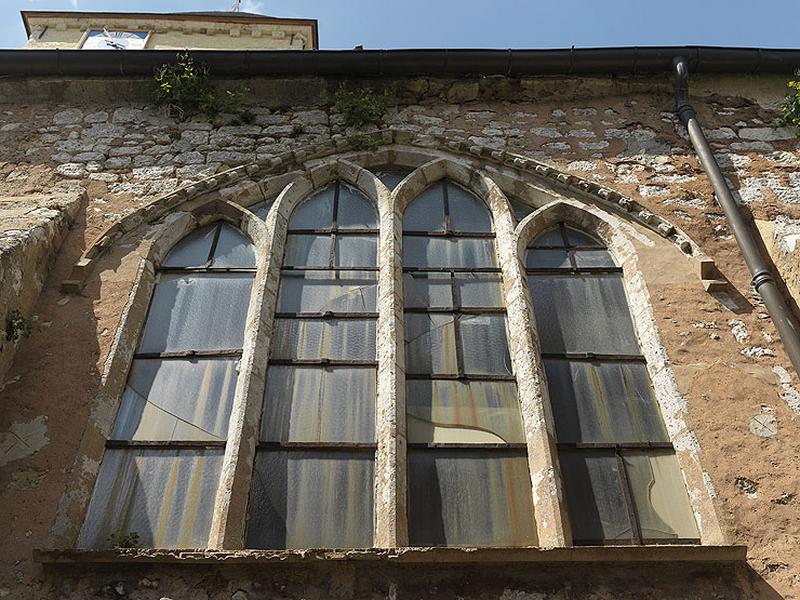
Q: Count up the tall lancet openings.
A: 4